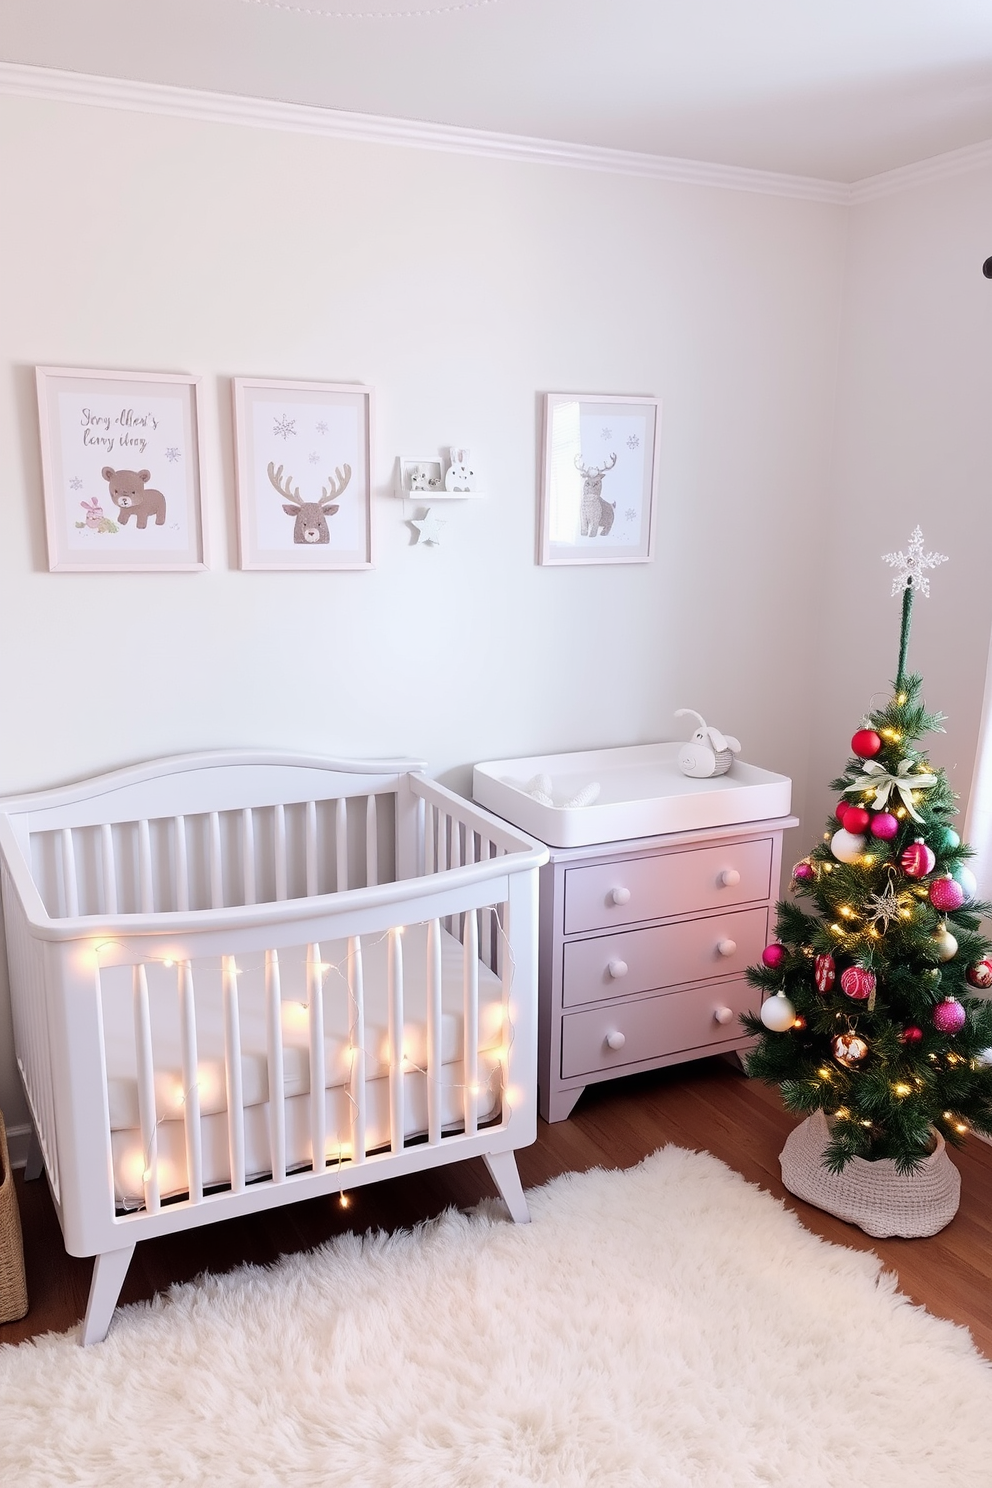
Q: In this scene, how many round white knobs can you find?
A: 6